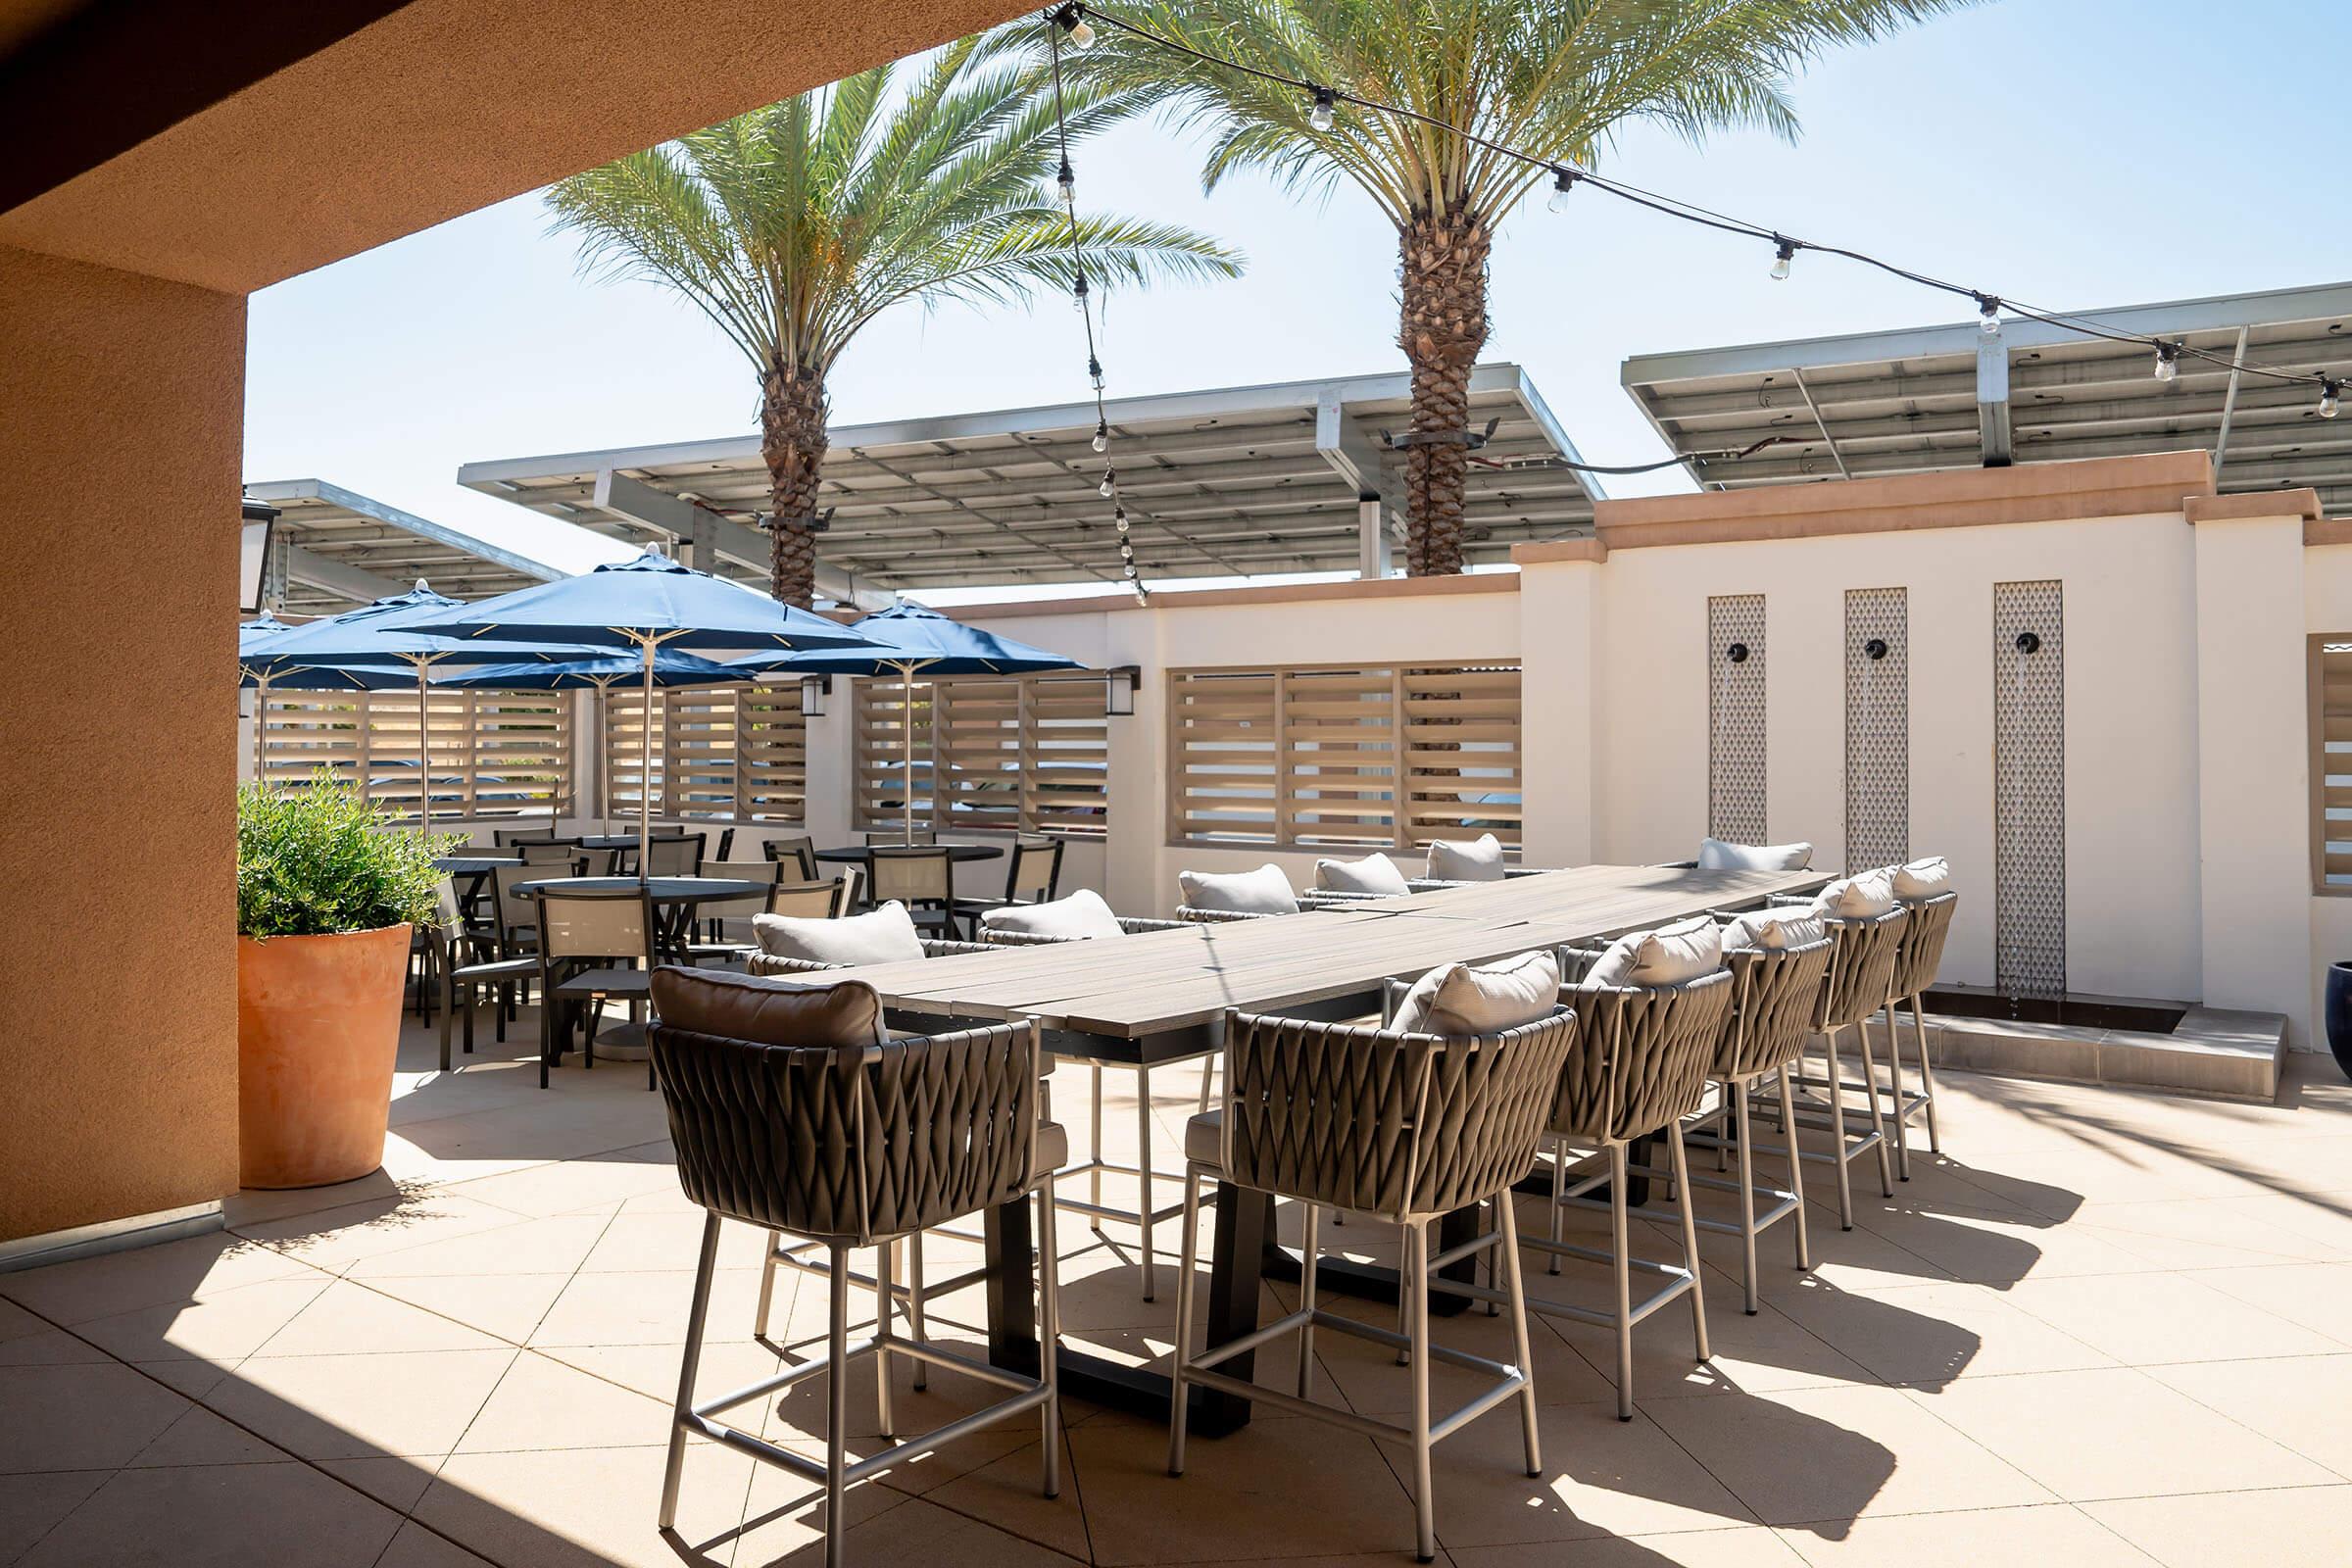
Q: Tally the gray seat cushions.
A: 12